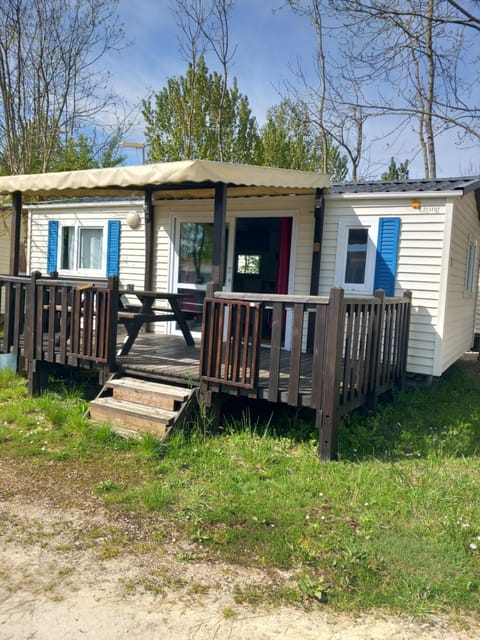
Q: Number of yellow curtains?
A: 0